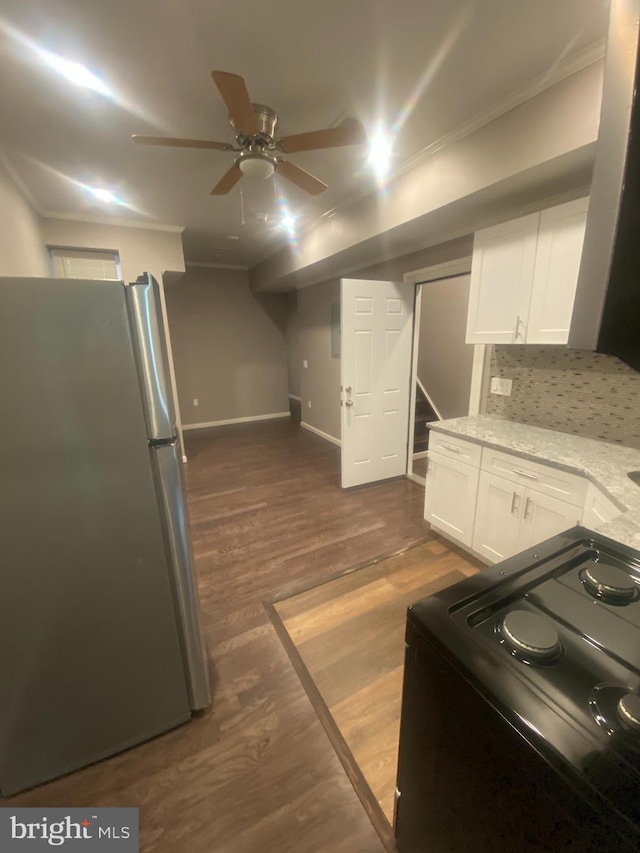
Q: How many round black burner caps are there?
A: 3